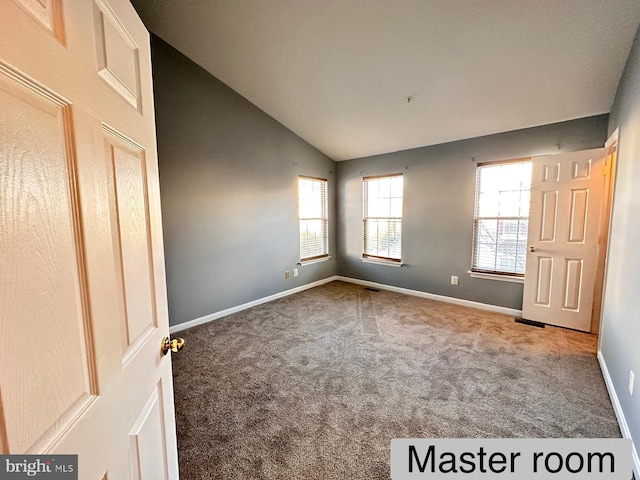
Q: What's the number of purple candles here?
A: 0